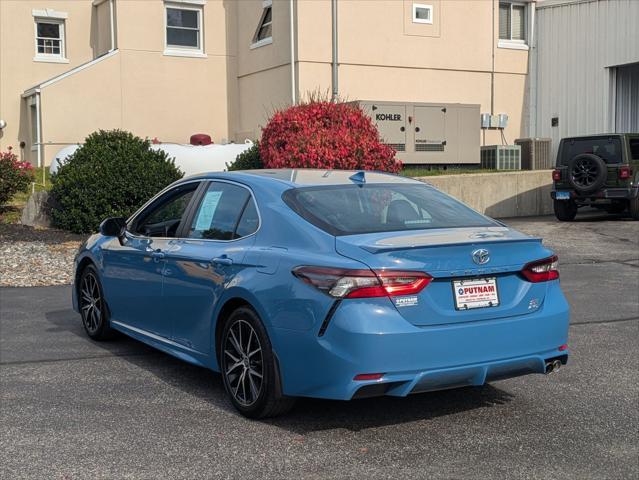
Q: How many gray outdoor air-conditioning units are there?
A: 2